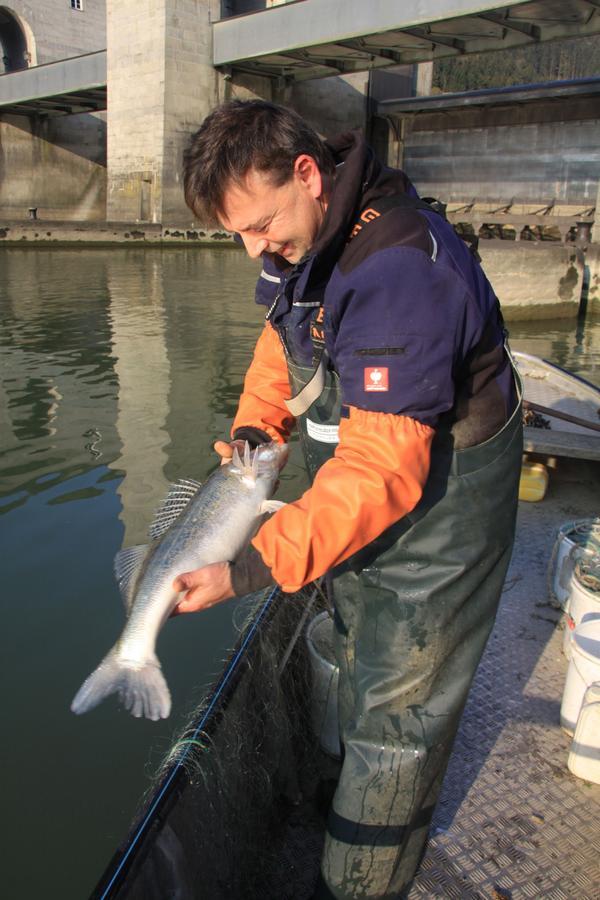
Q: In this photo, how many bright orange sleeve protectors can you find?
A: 2